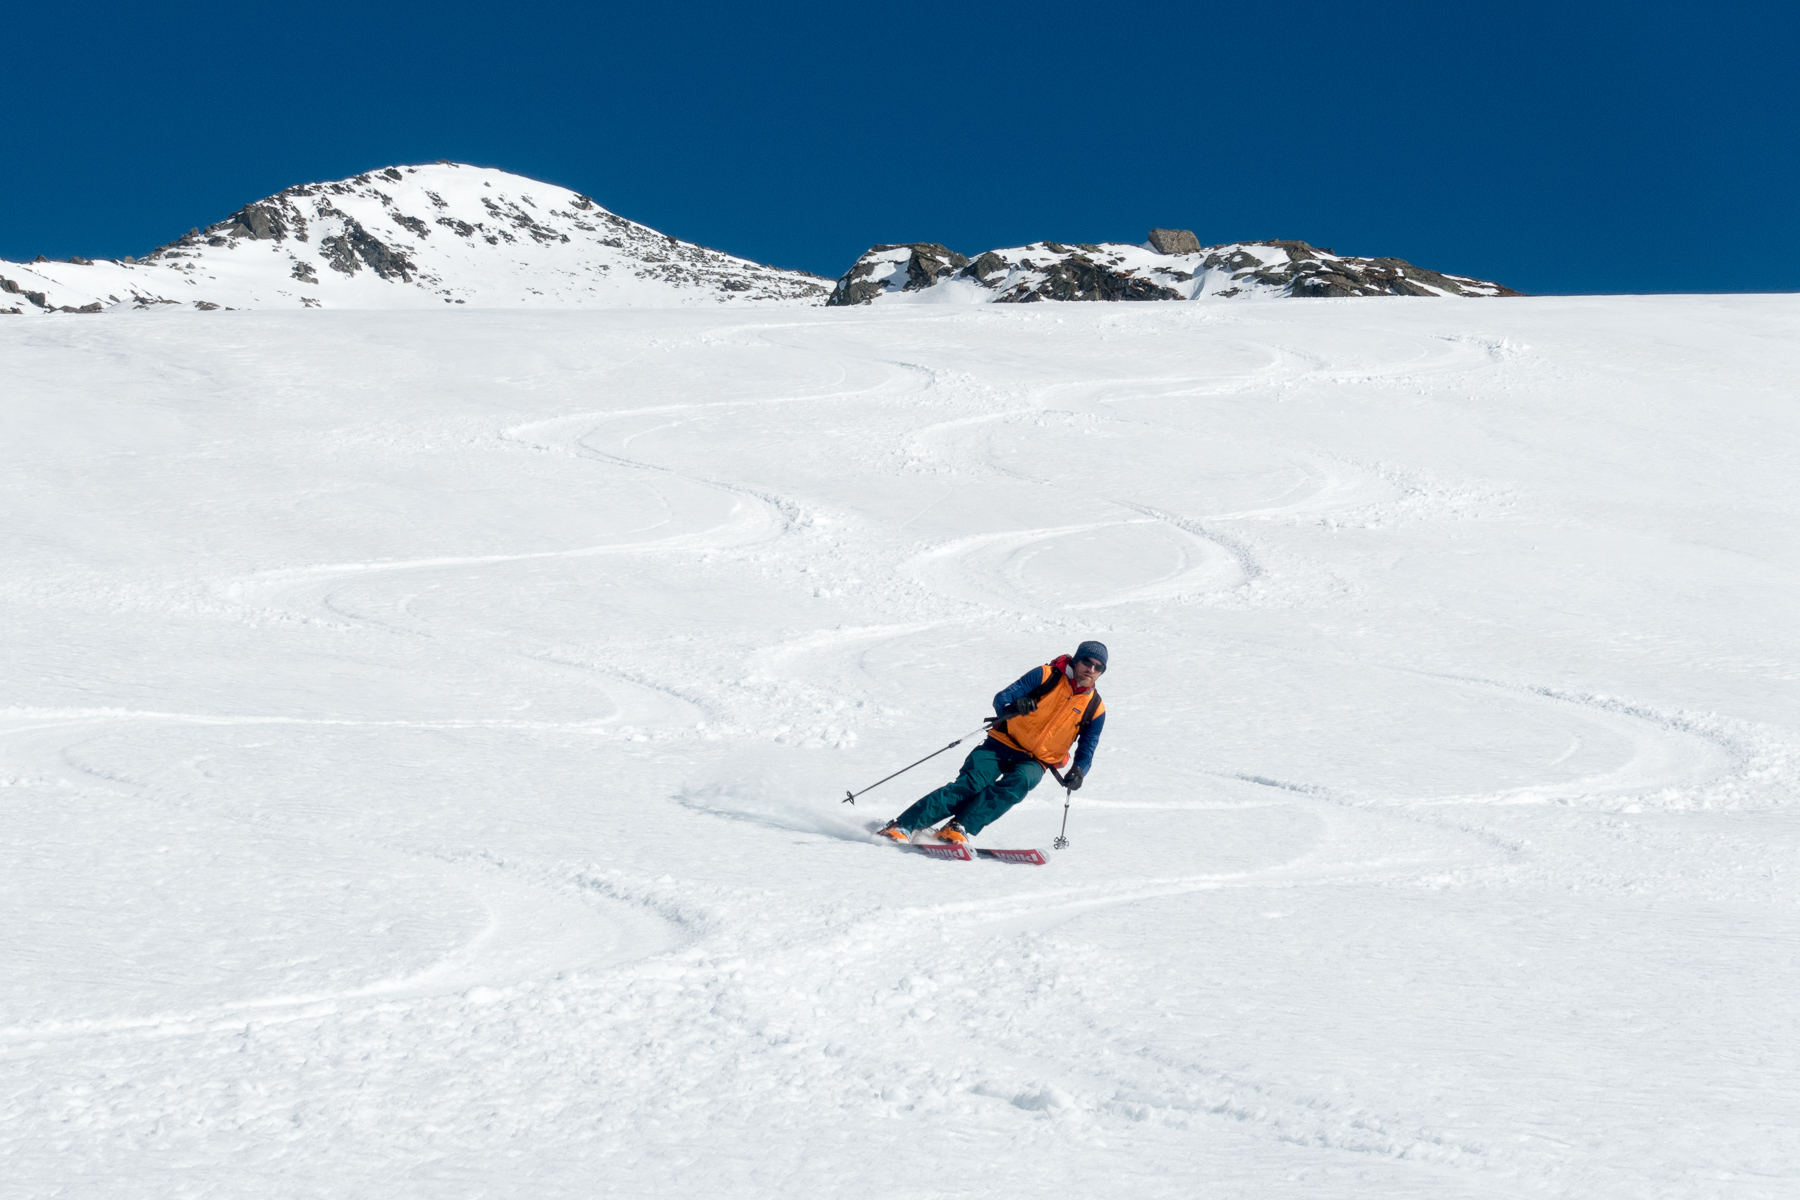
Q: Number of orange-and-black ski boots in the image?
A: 2